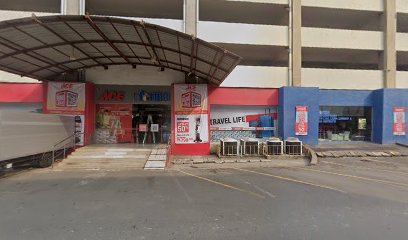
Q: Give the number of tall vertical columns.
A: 4